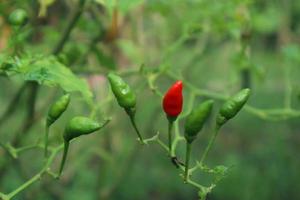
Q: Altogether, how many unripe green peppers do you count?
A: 5